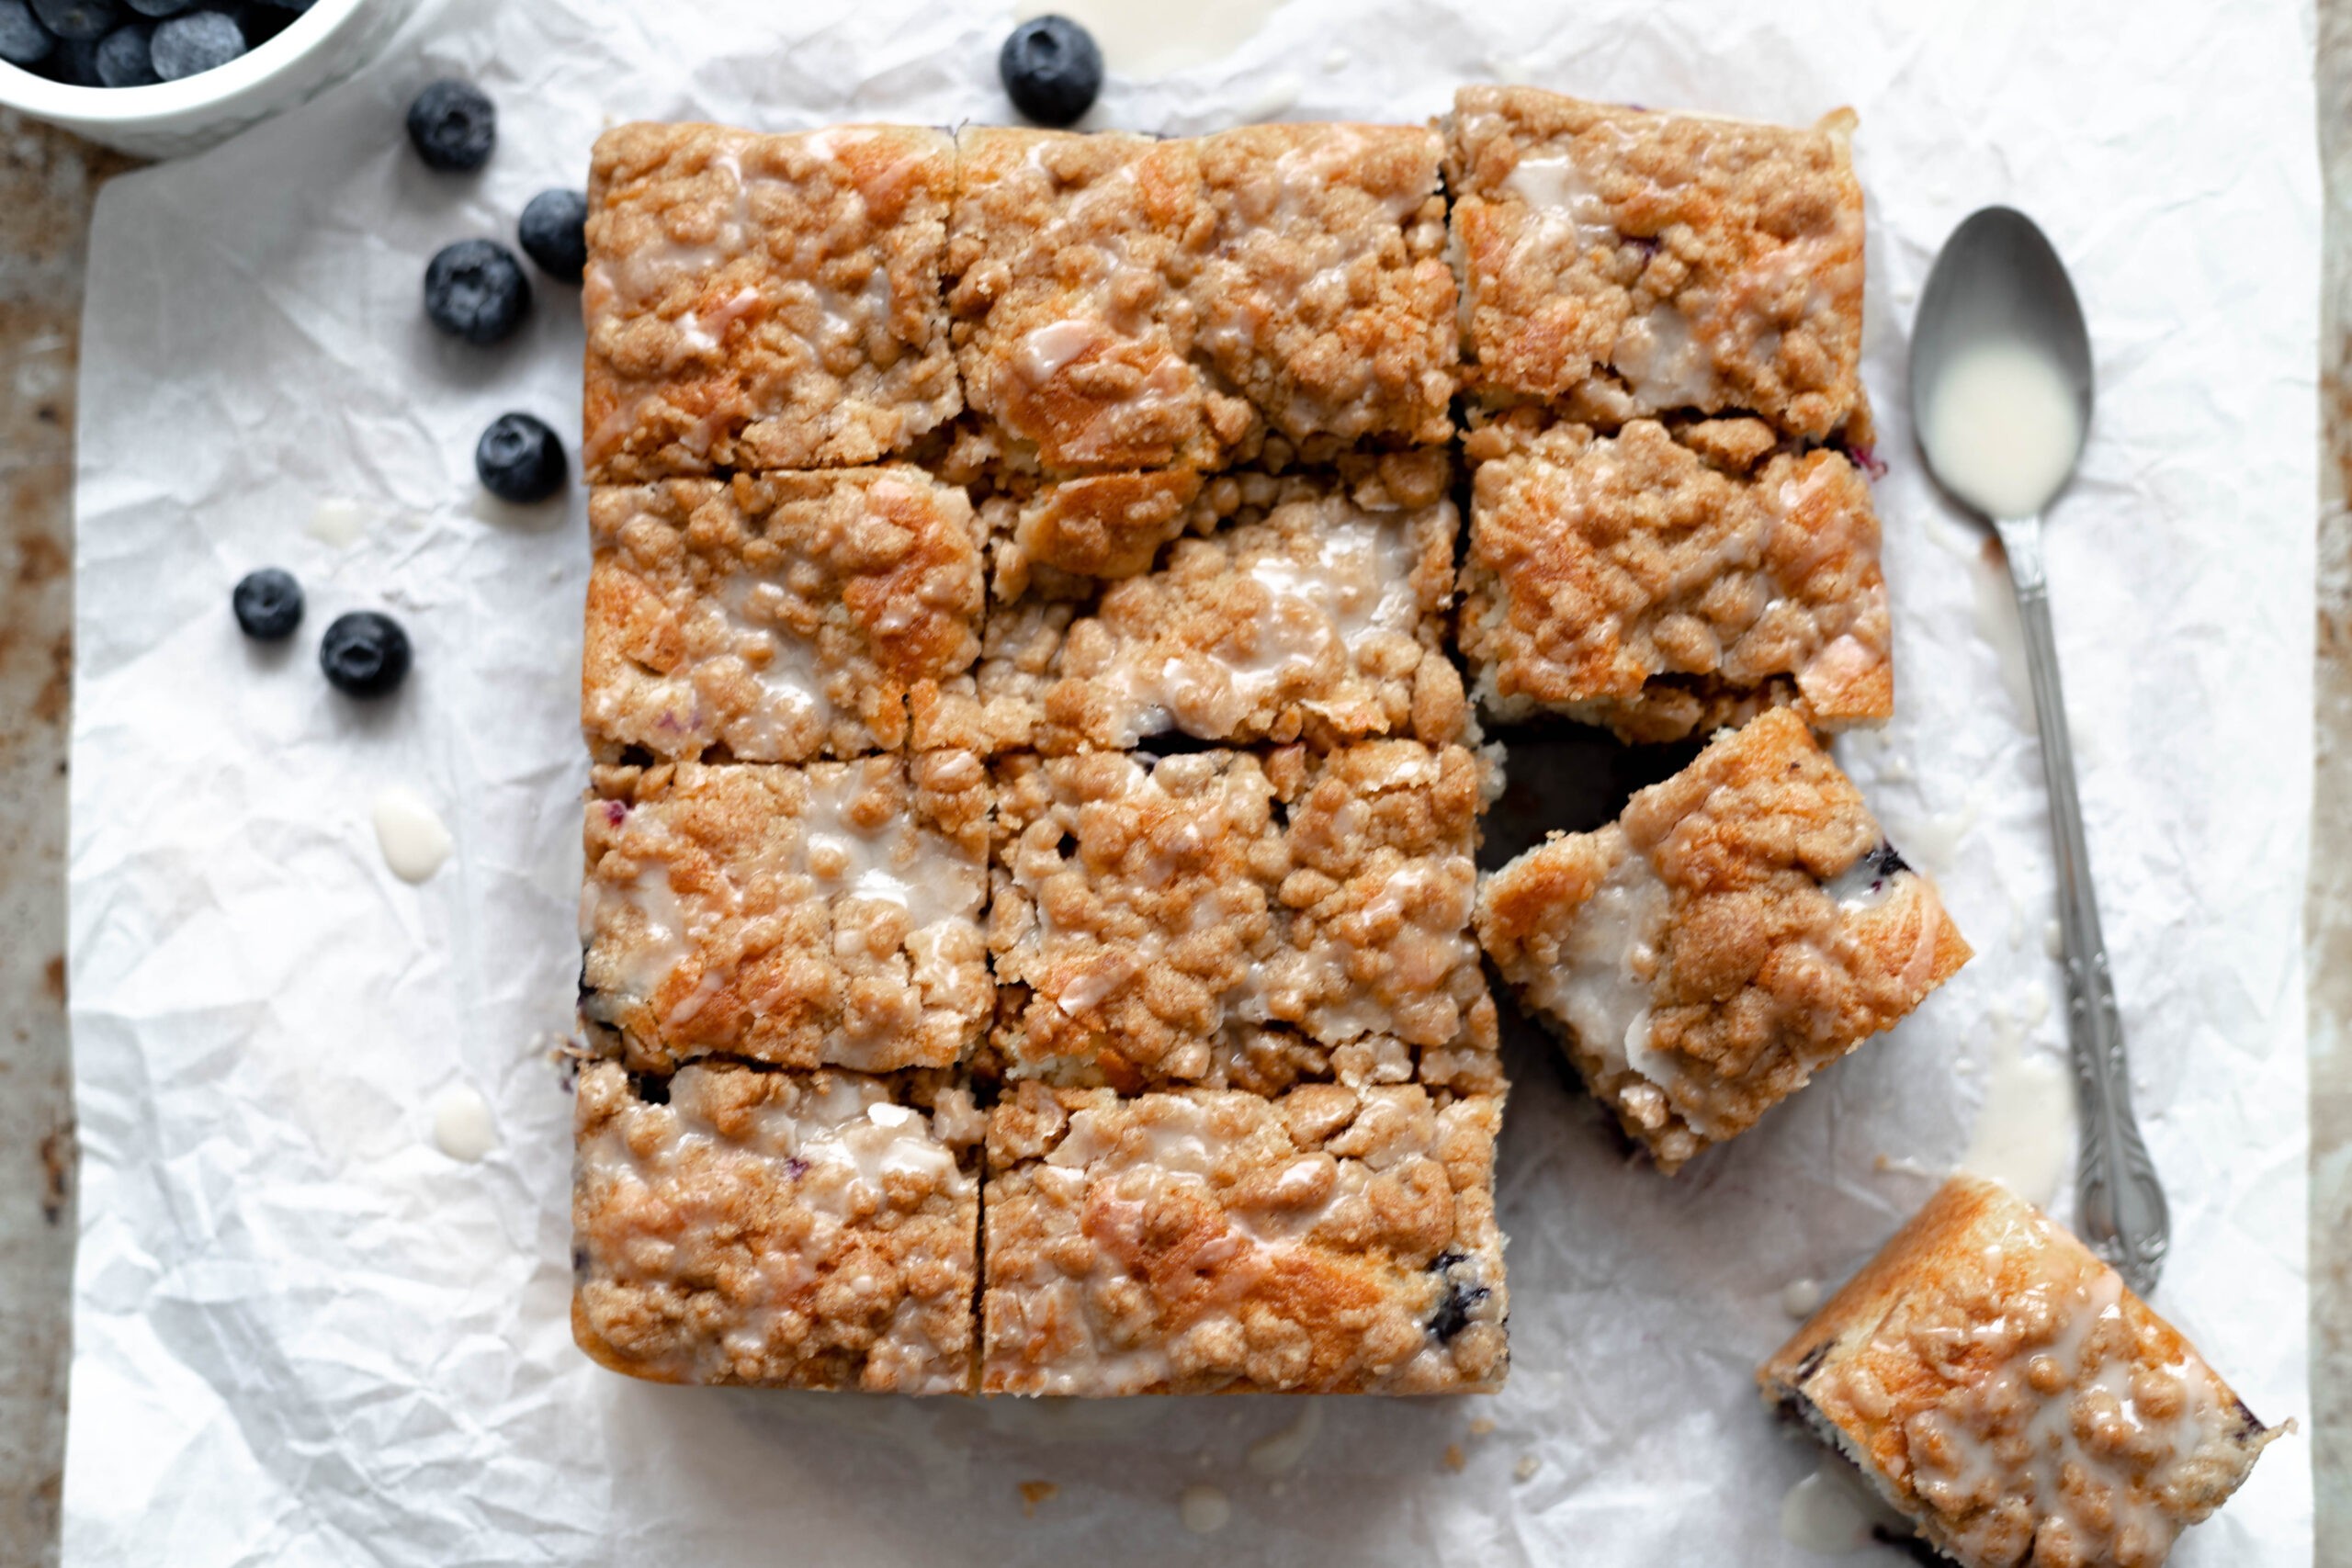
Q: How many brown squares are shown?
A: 12